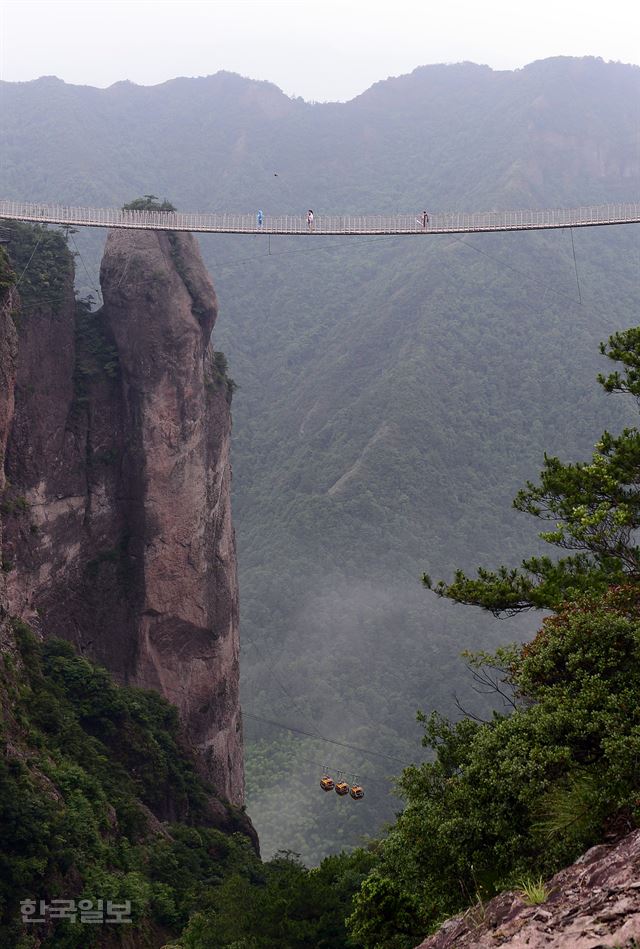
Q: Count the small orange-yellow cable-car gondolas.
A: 3